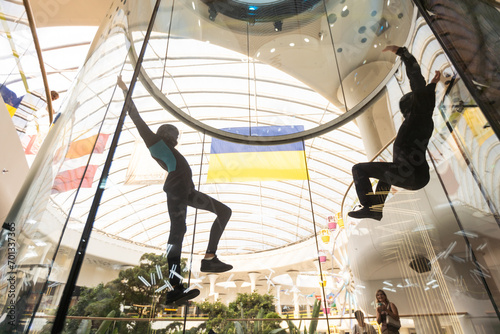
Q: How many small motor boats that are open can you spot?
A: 0